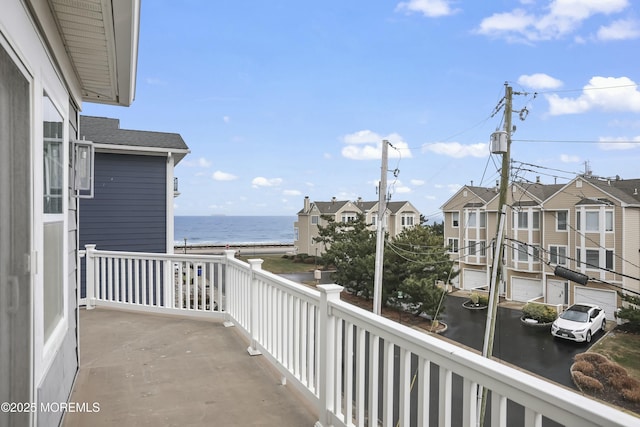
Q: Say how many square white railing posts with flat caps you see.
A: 4